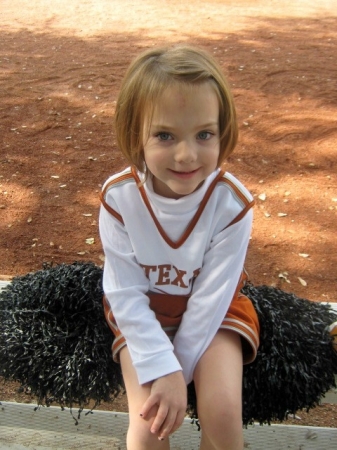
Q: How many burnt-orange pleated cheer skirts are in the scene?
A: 1